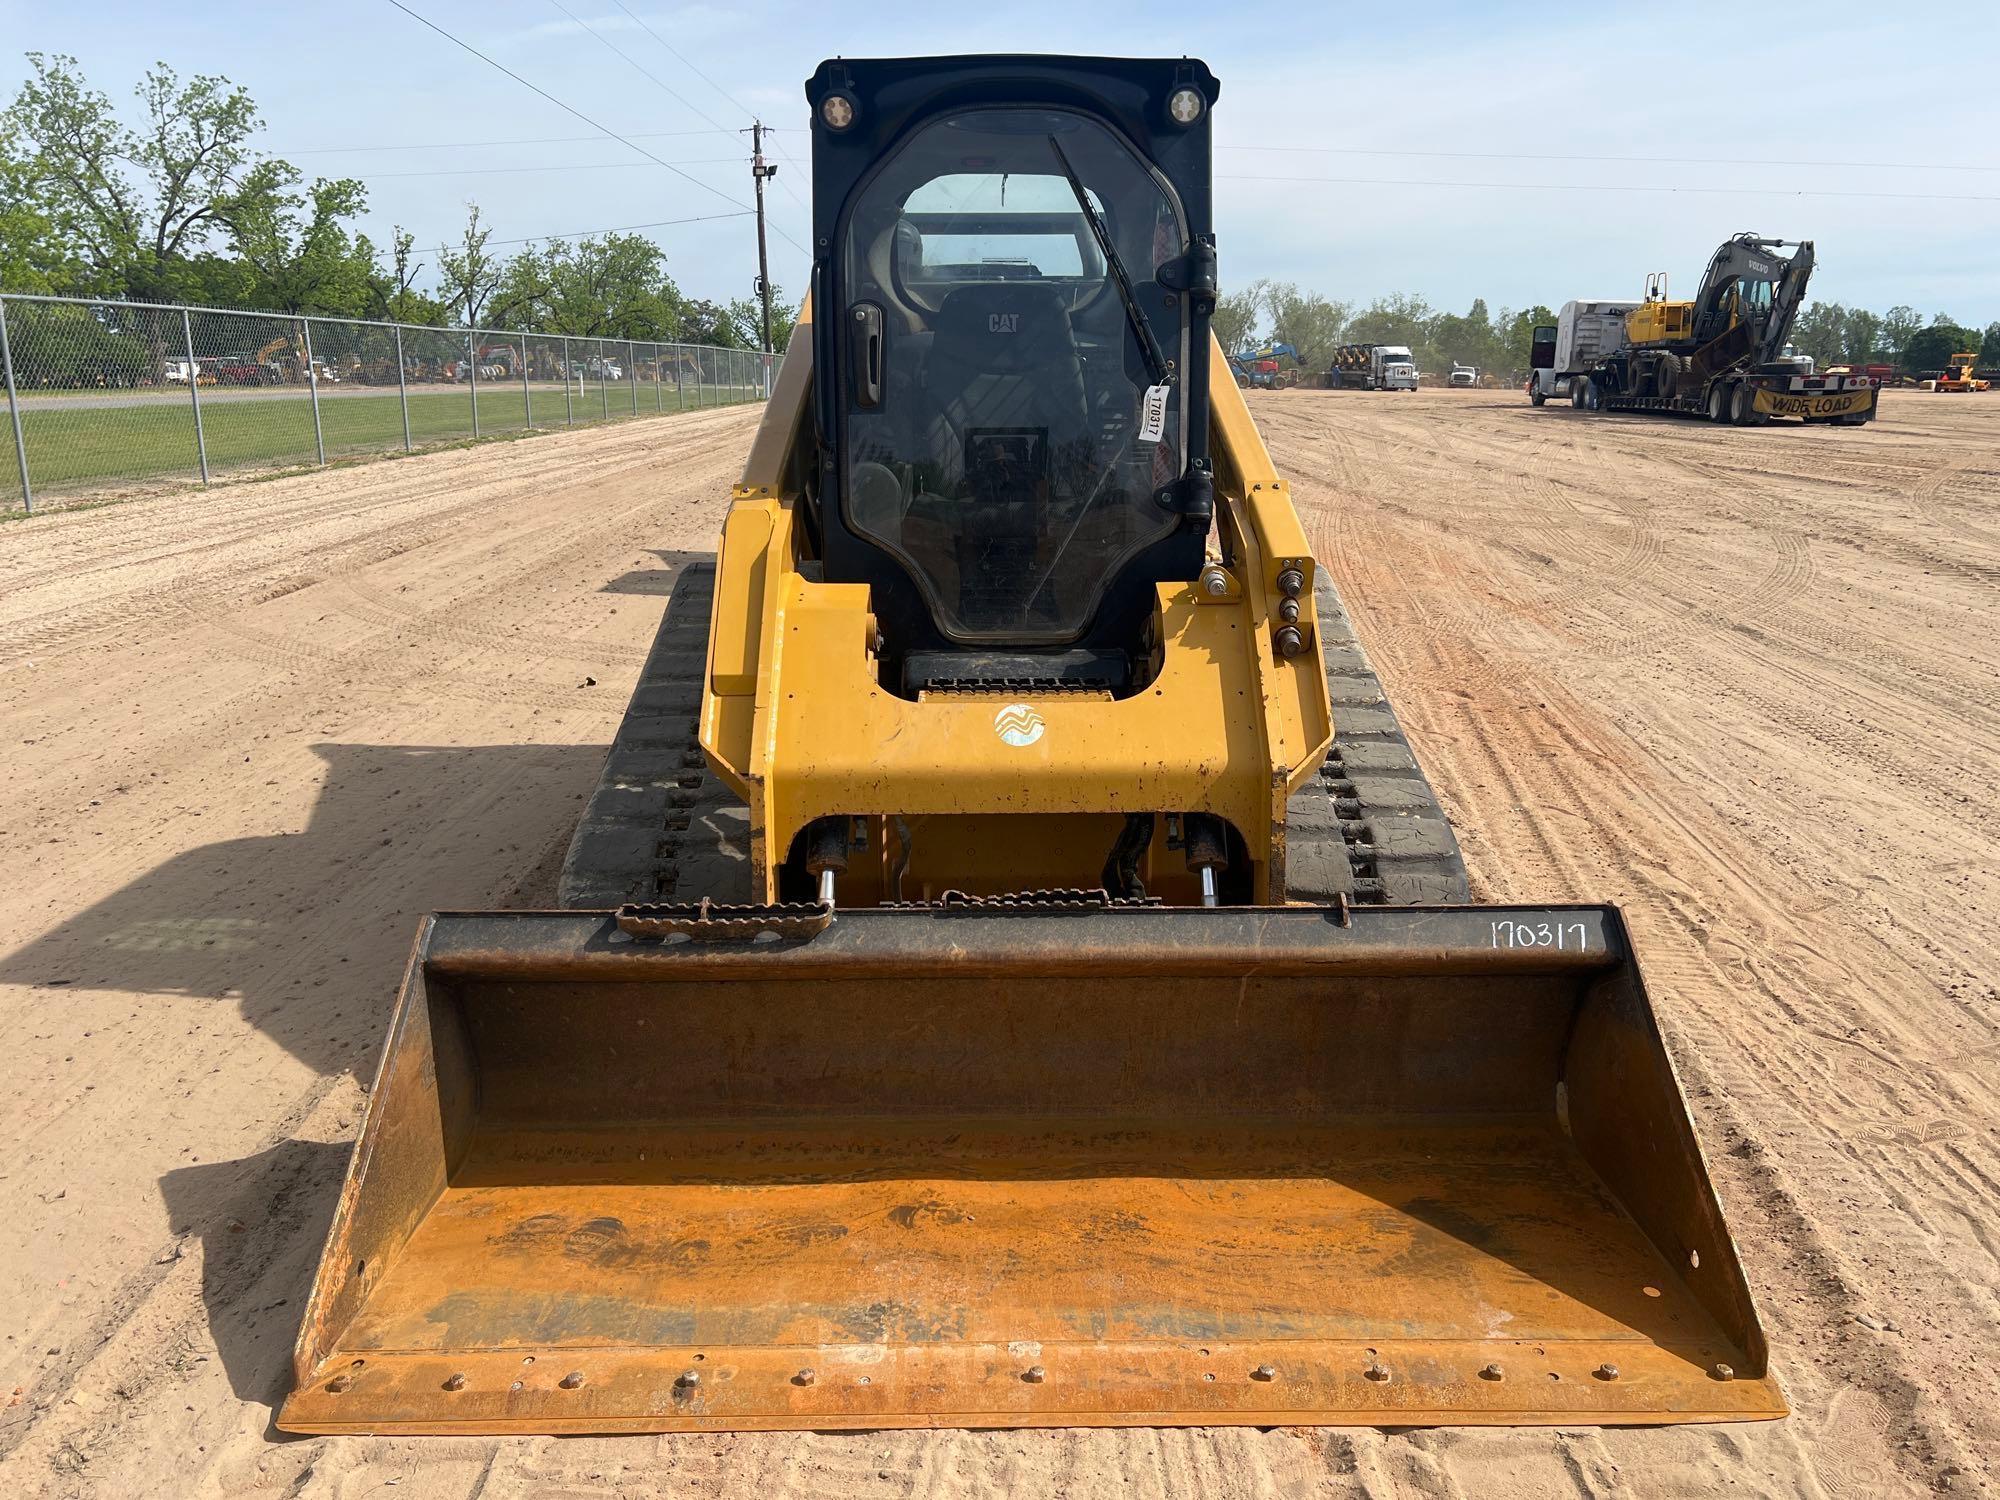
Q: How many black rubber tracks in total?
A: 2